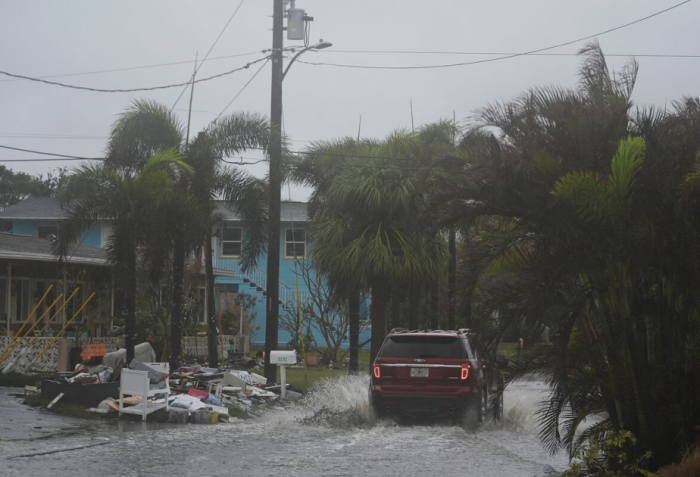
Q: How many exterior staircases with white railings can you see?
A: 1